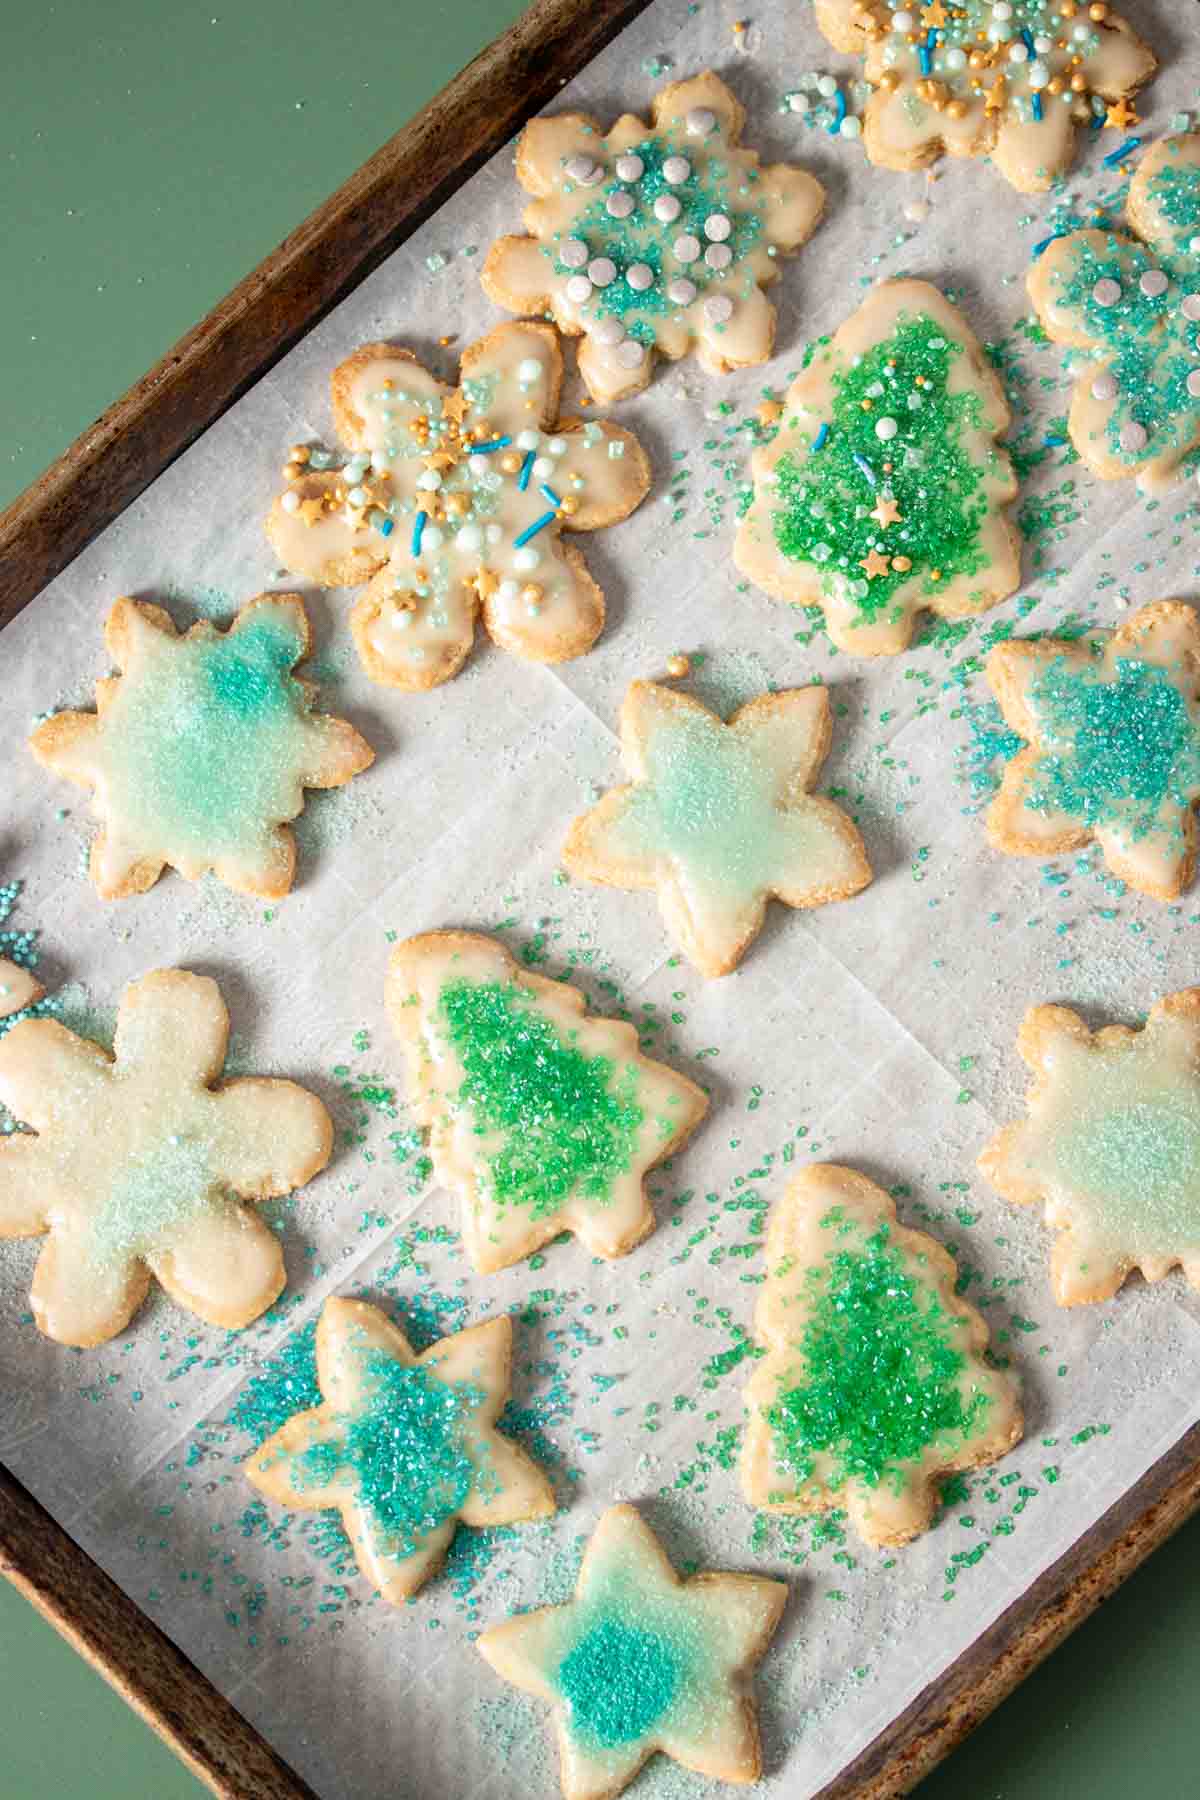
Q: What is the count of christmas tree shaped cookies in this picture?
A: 3